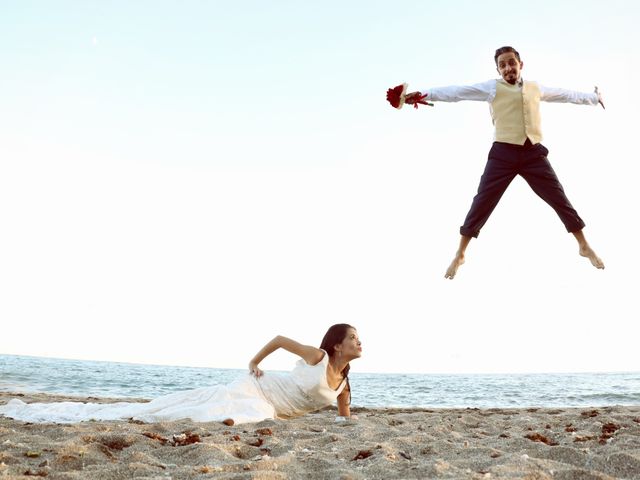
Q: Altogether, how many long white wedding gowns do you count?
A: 1